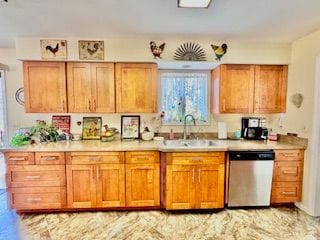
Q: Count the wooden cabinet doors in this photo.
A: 11